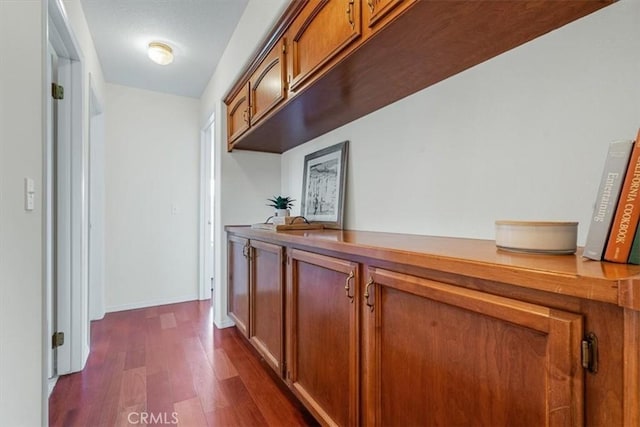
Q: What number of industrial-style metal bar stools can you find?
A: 0